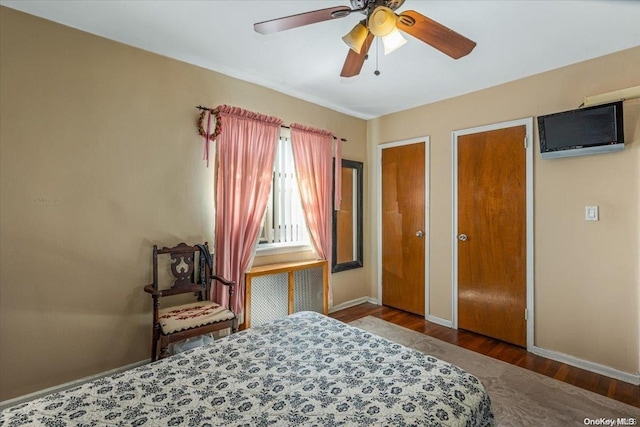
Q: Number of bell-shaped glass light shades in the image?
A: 3